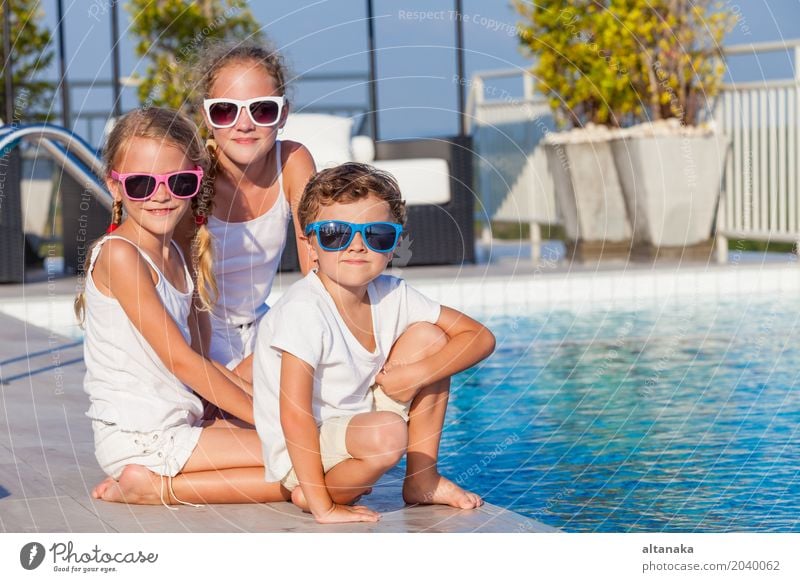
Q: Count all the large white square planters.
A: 2